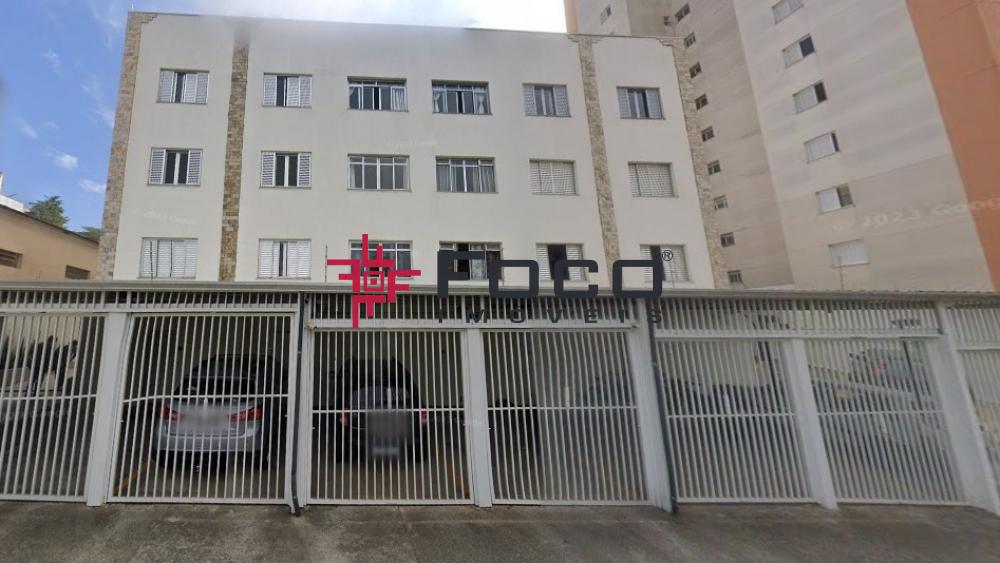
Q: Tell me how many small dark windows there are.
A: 9